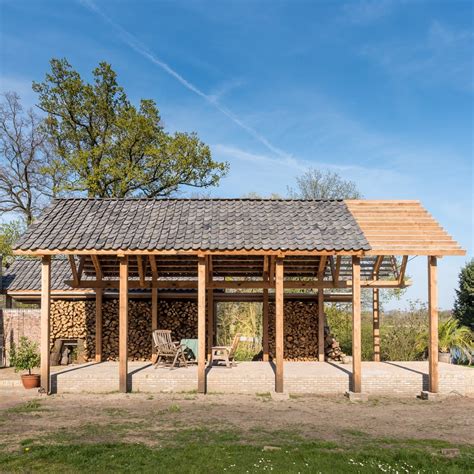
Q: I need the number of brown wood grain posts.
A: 12